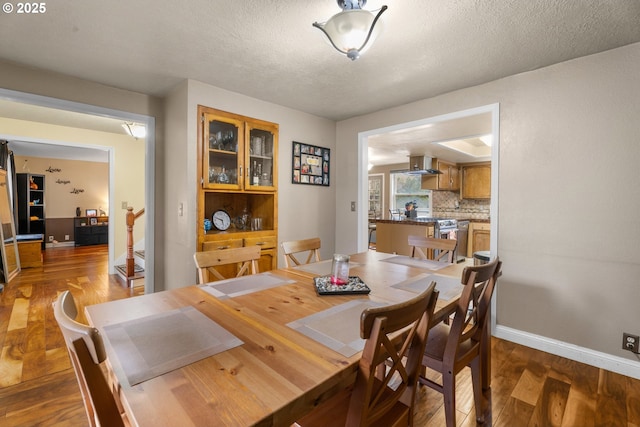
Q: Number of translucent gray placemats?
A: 6